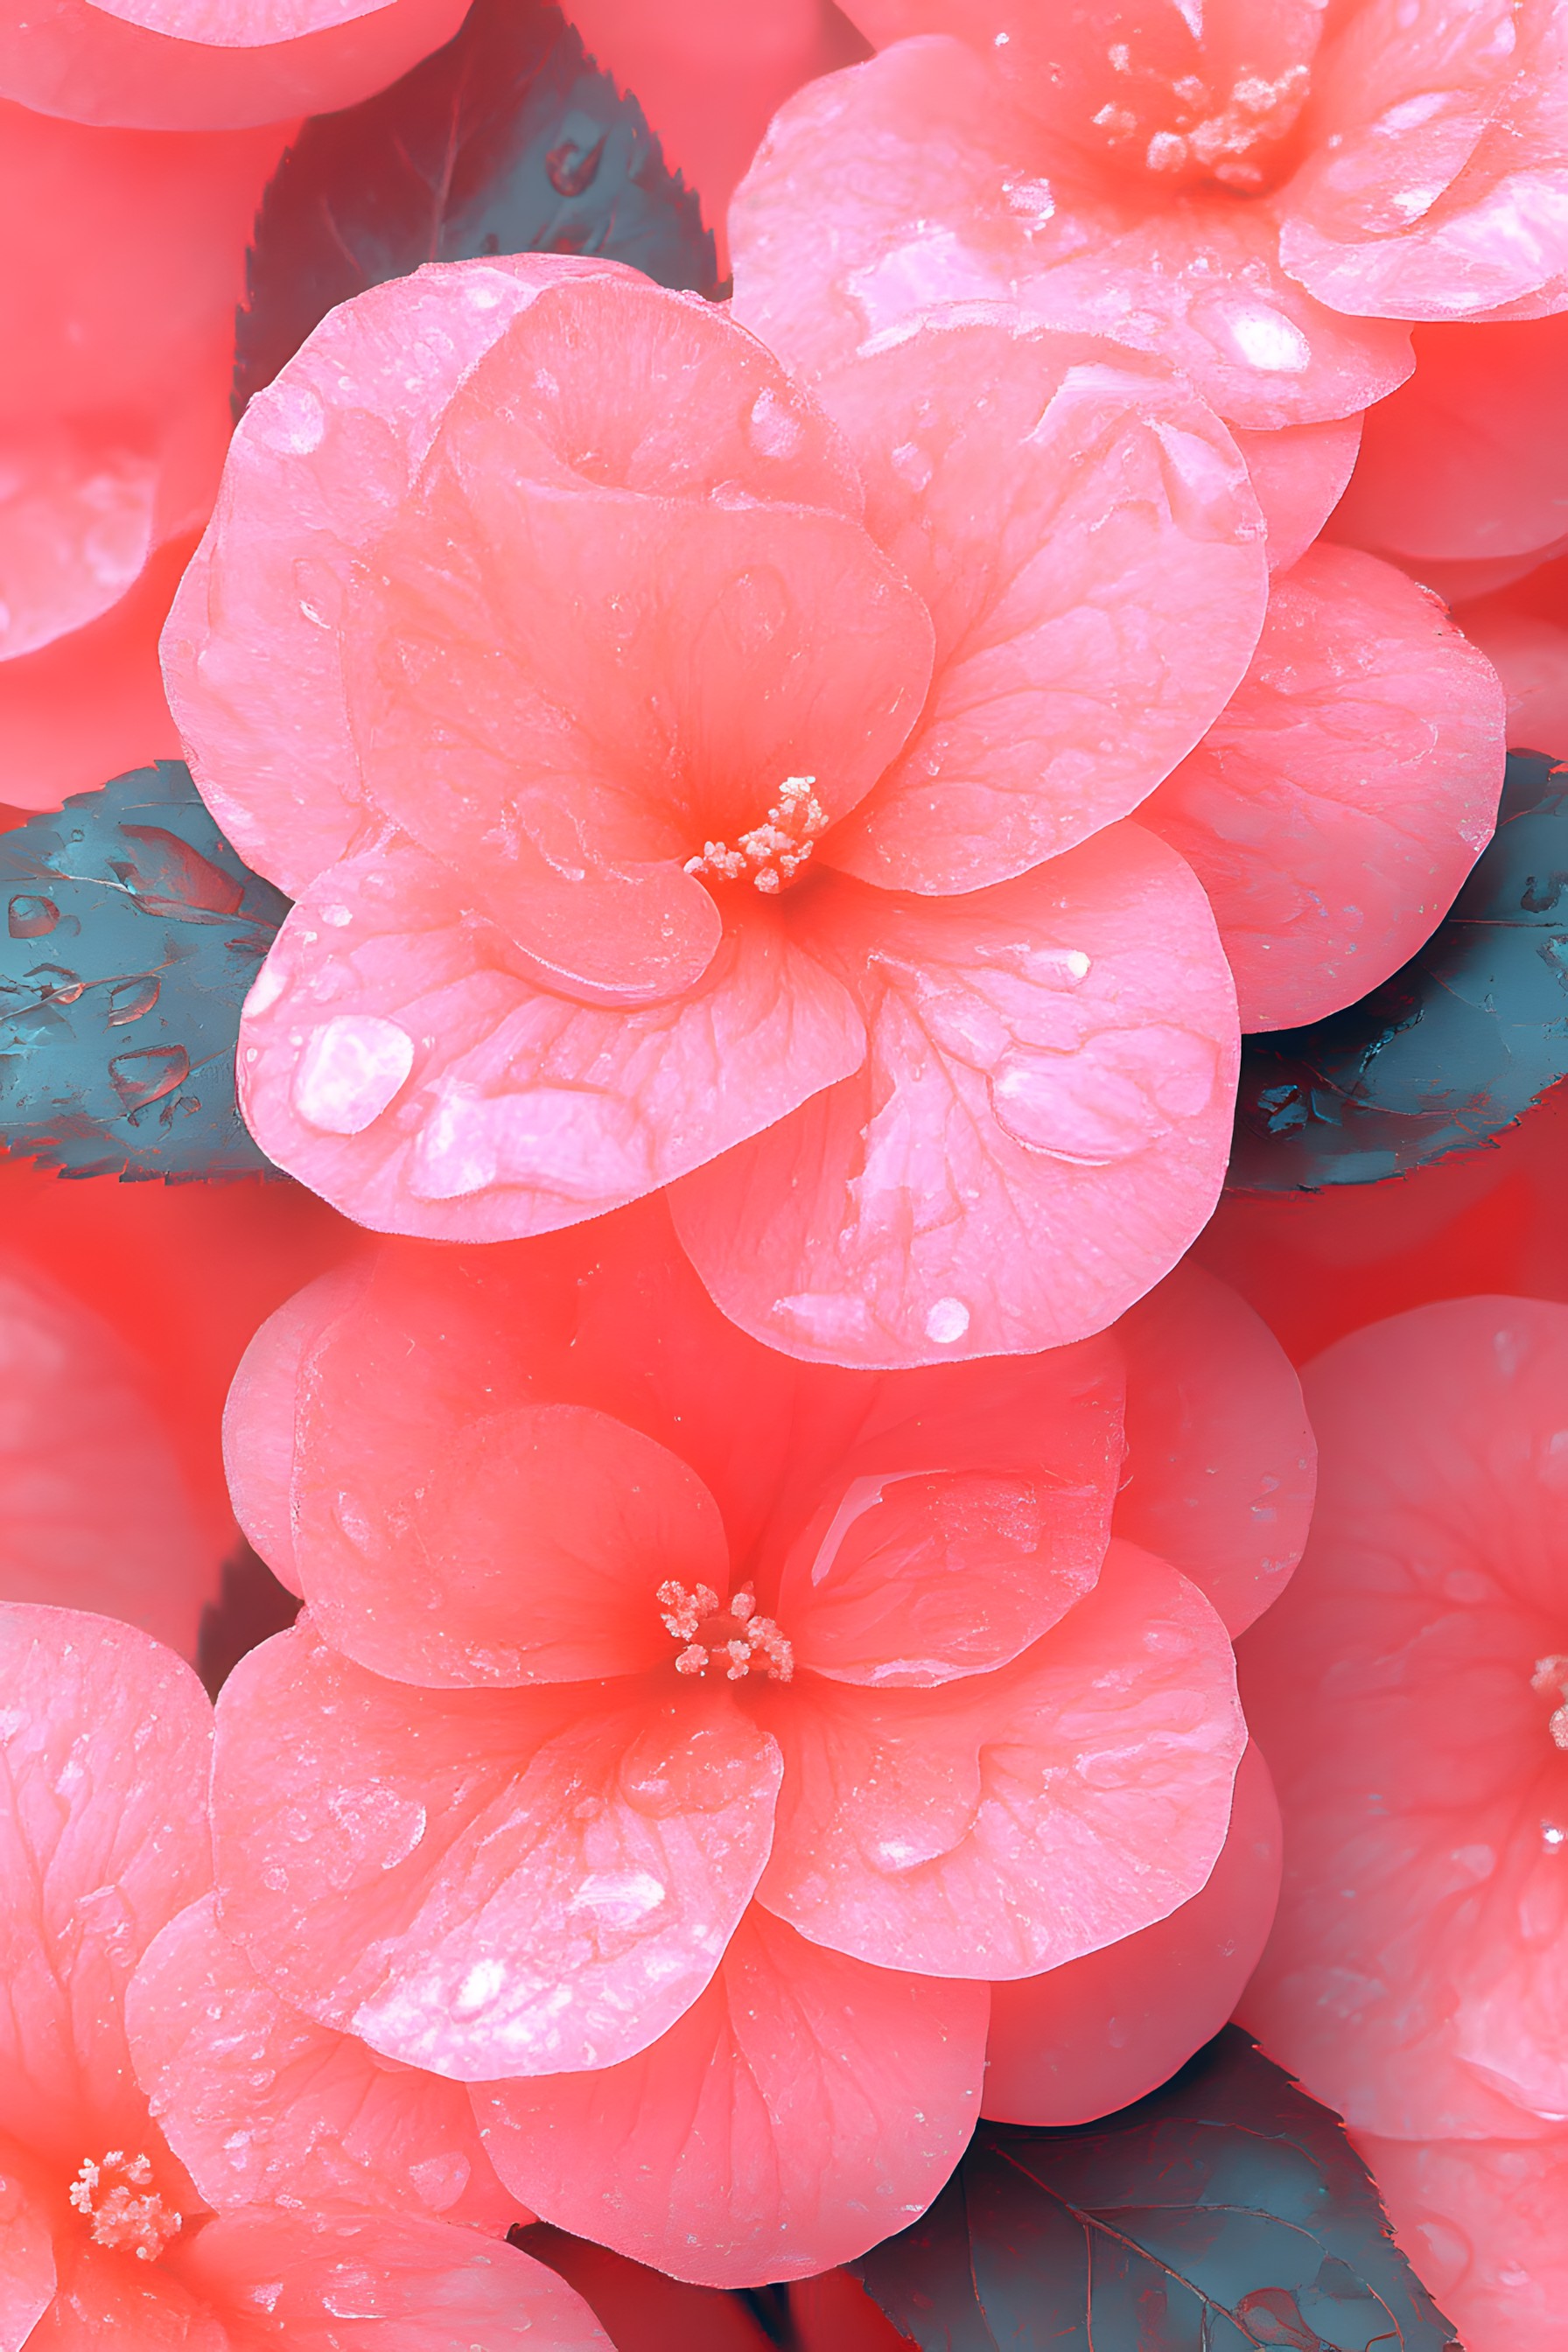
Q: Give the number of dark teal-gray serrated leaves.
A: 4